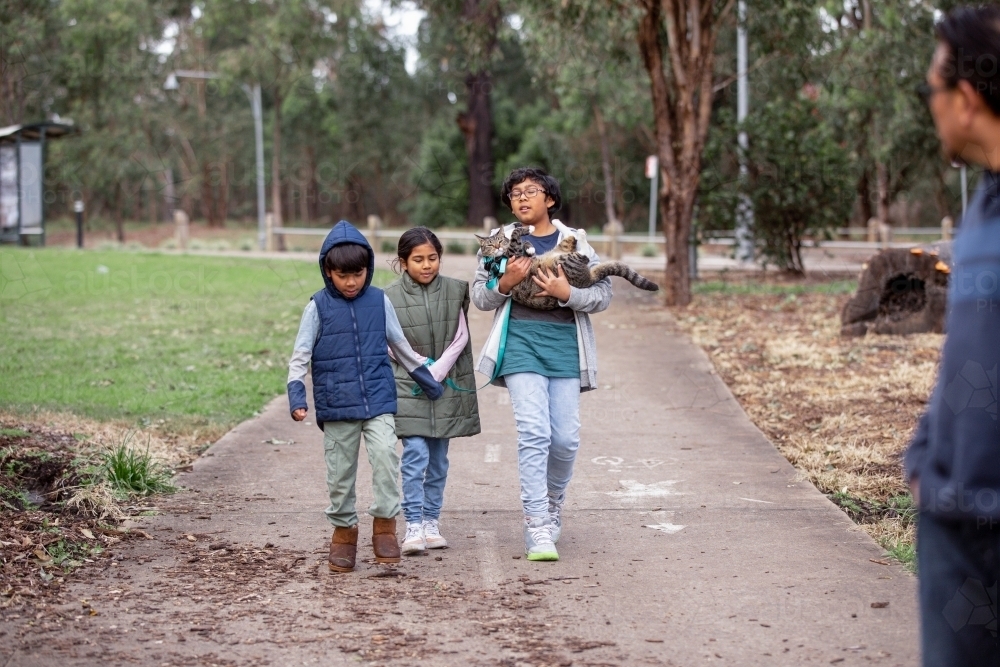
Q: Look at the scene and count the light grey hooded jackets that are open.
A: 1